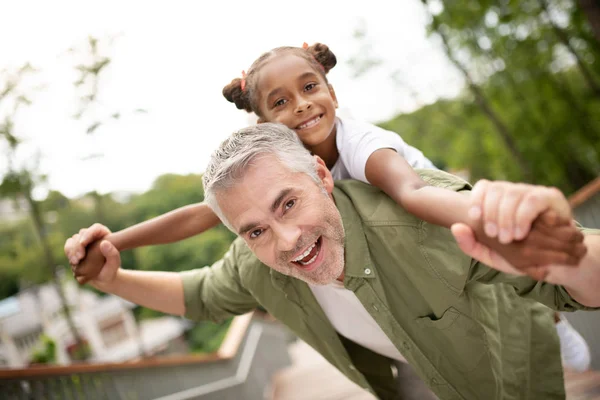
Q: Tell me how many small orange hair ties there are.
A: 2